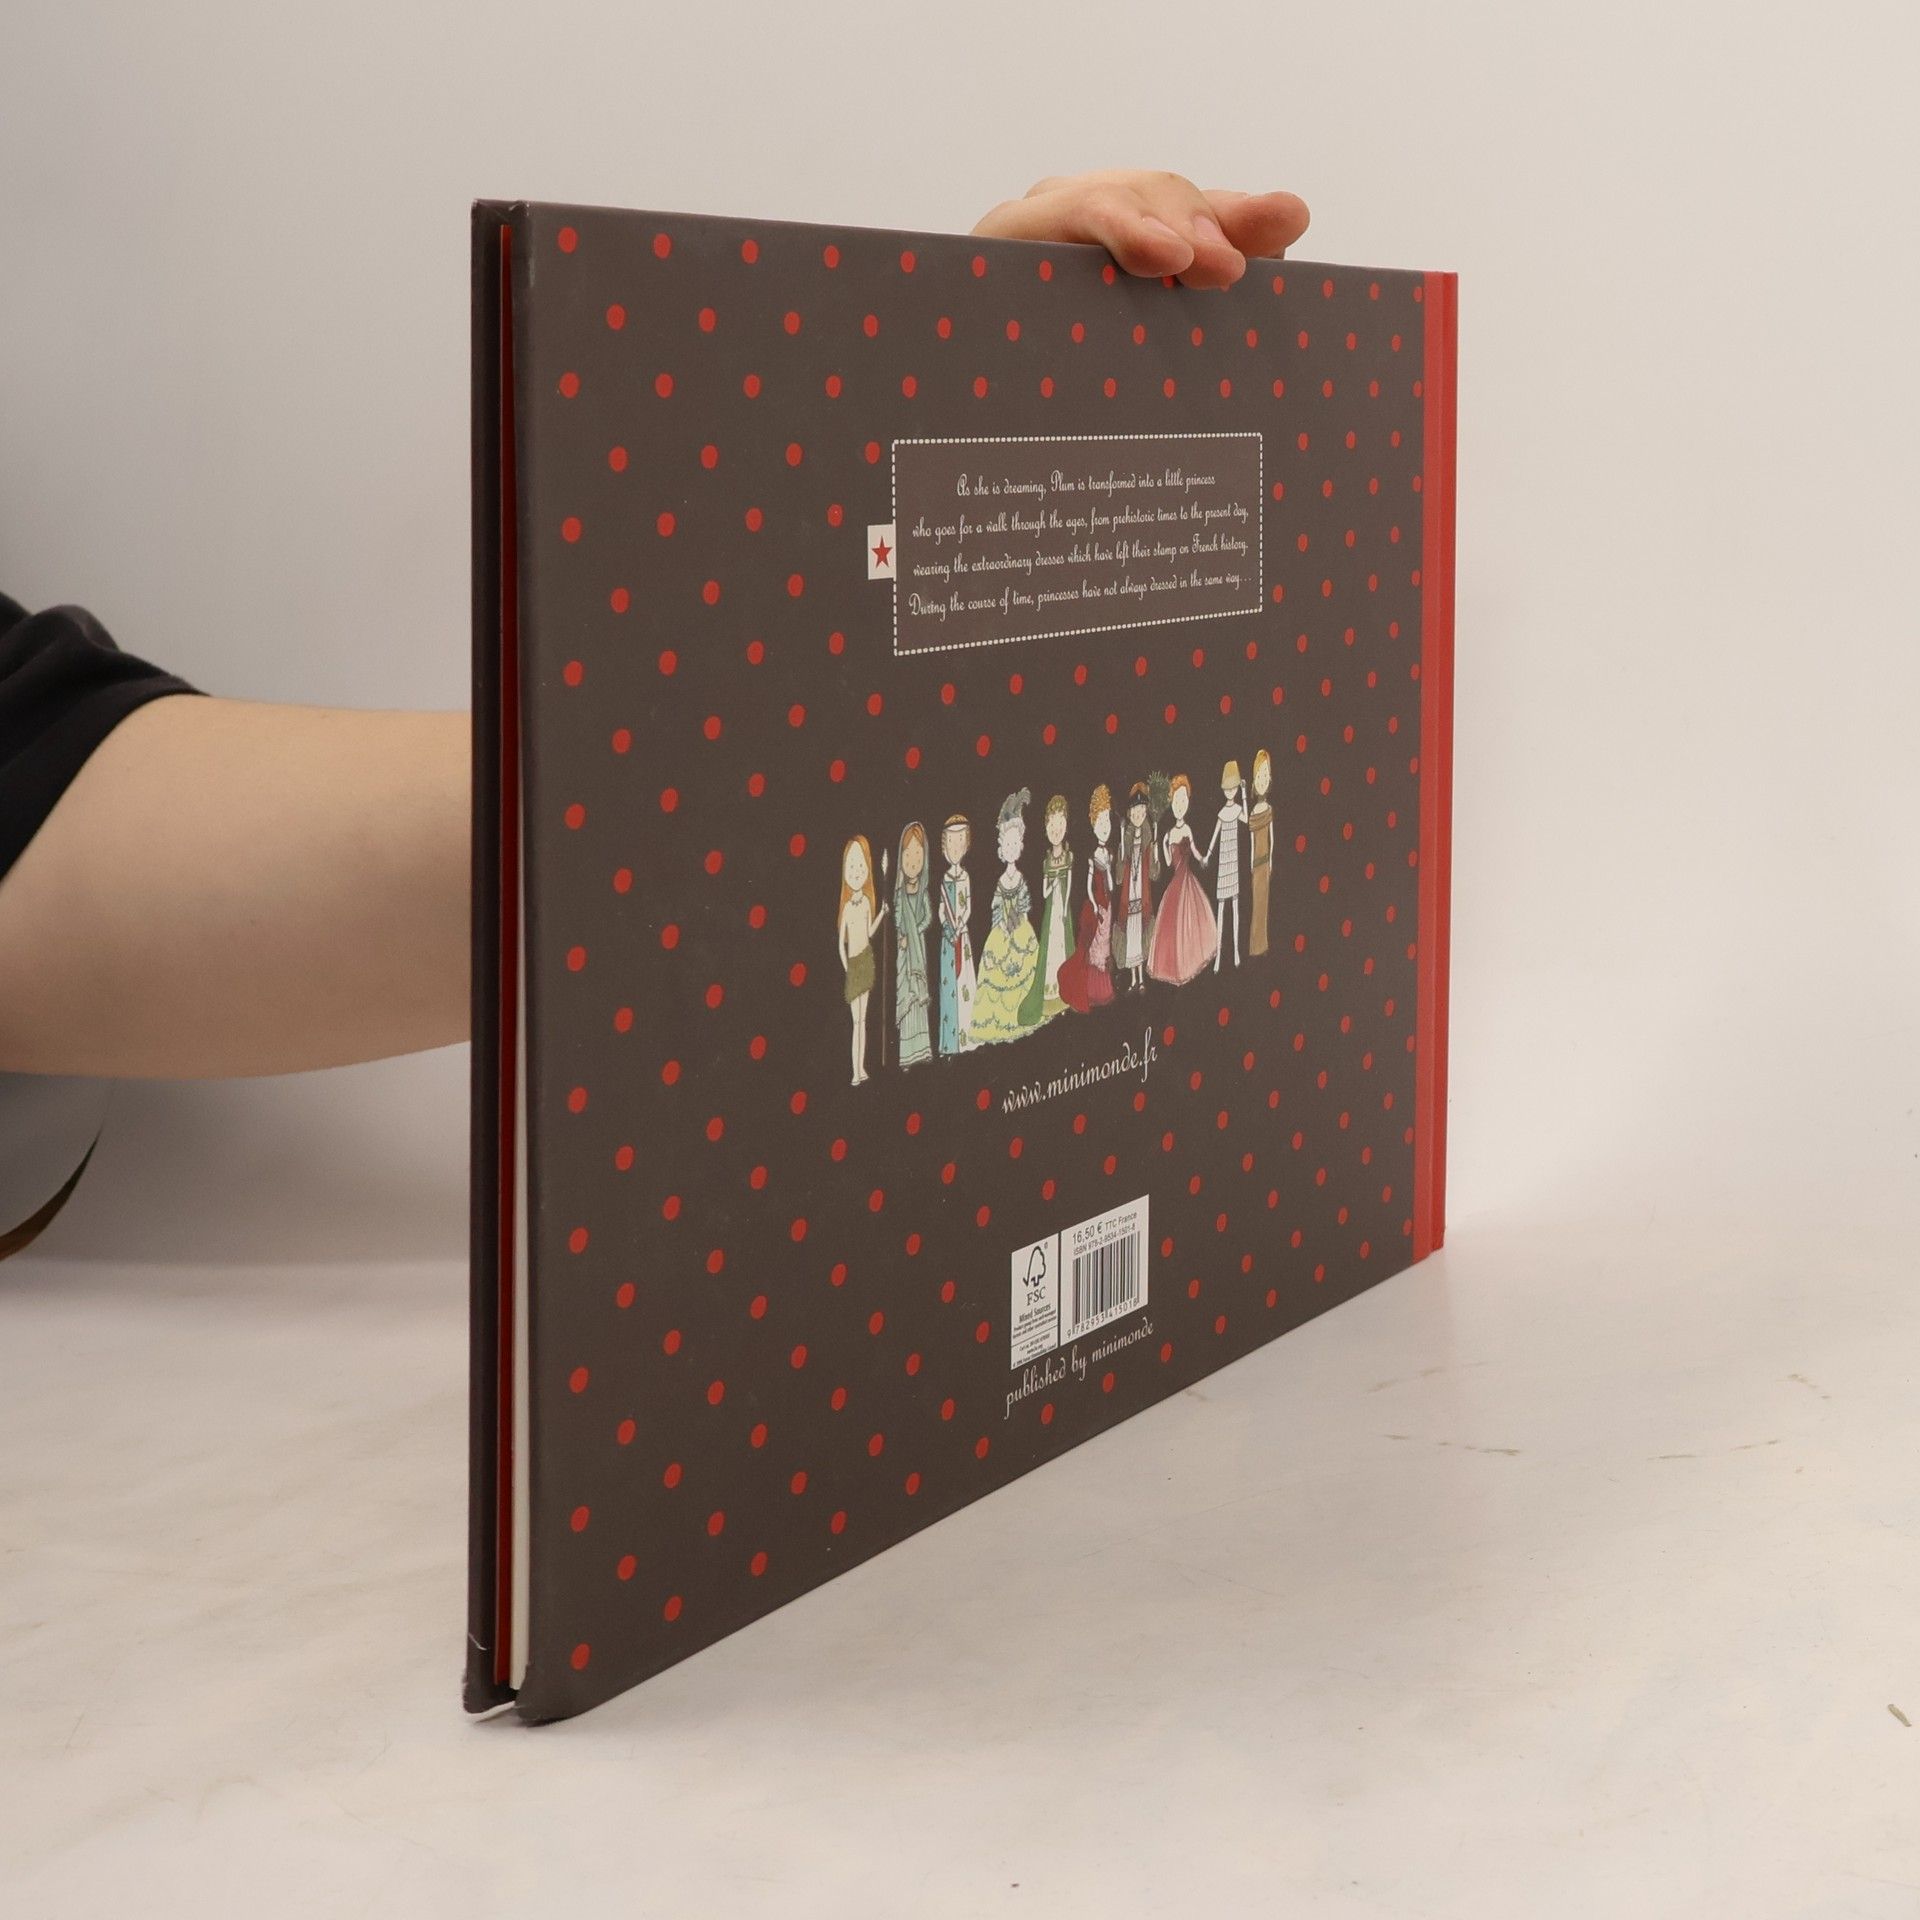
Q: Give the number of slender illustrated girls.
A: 10